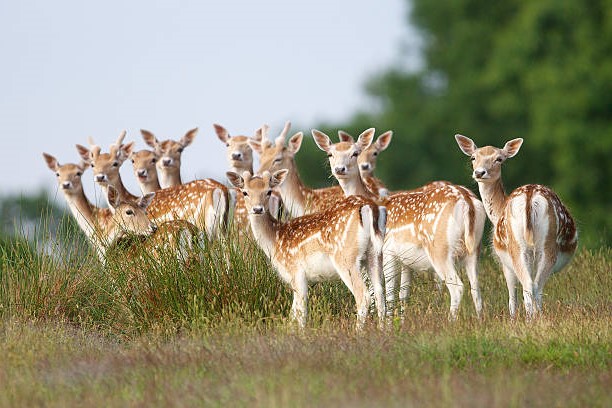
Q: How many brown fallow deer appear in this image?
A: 11